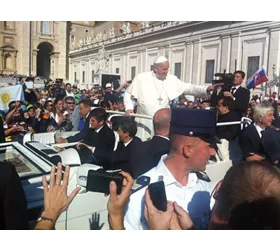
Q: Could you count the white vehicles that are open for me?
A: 1